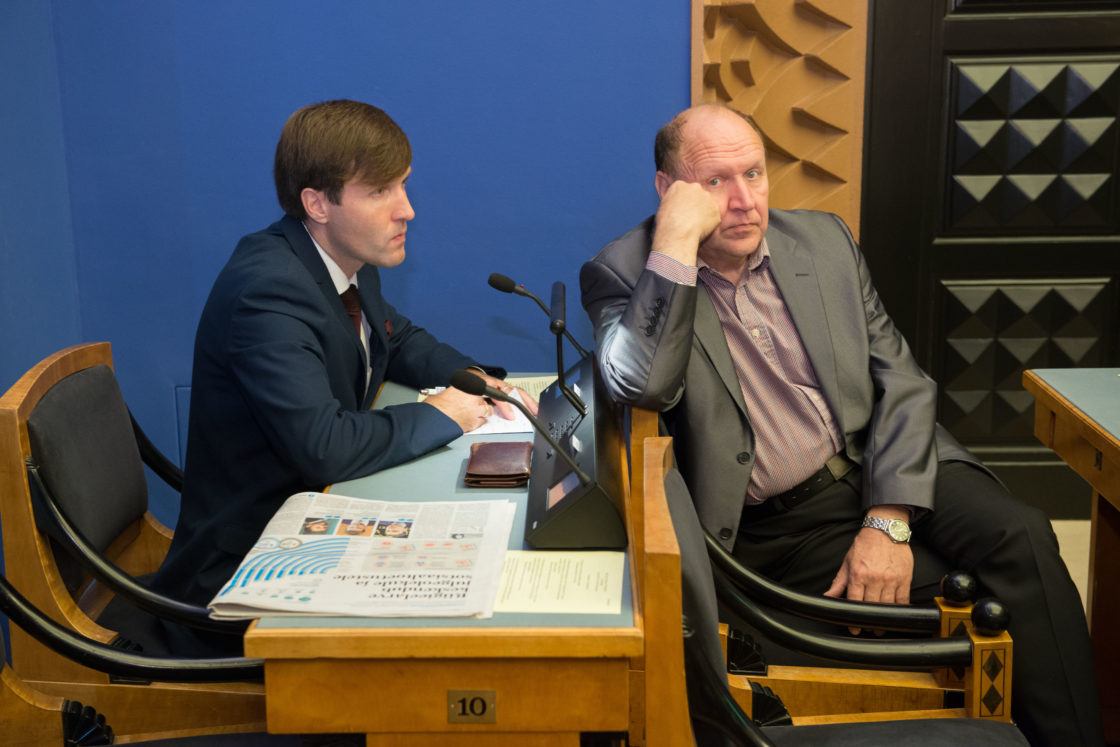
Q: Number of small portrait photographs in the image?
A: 3